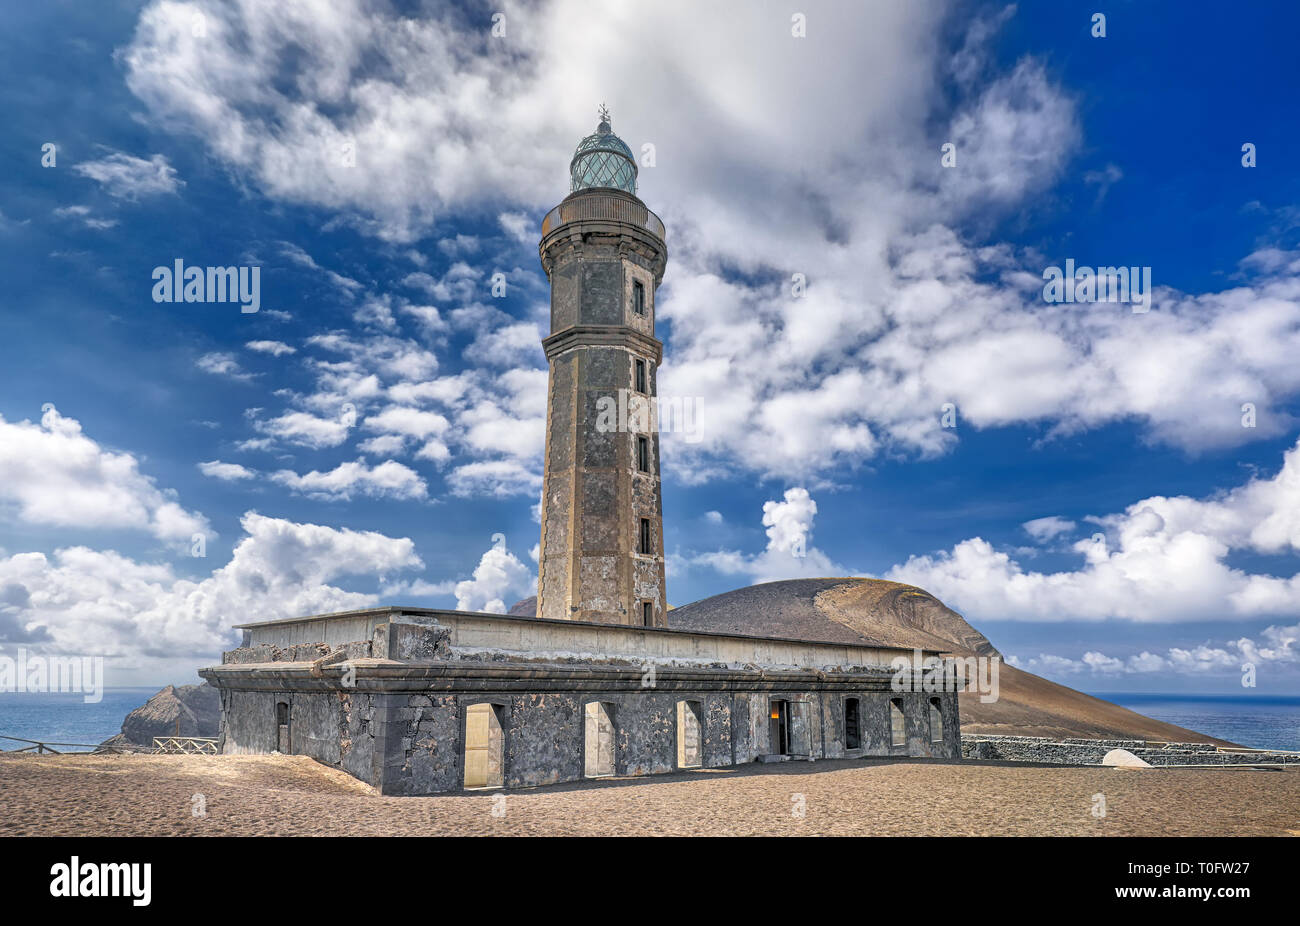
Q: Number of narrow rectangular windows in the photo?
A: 5